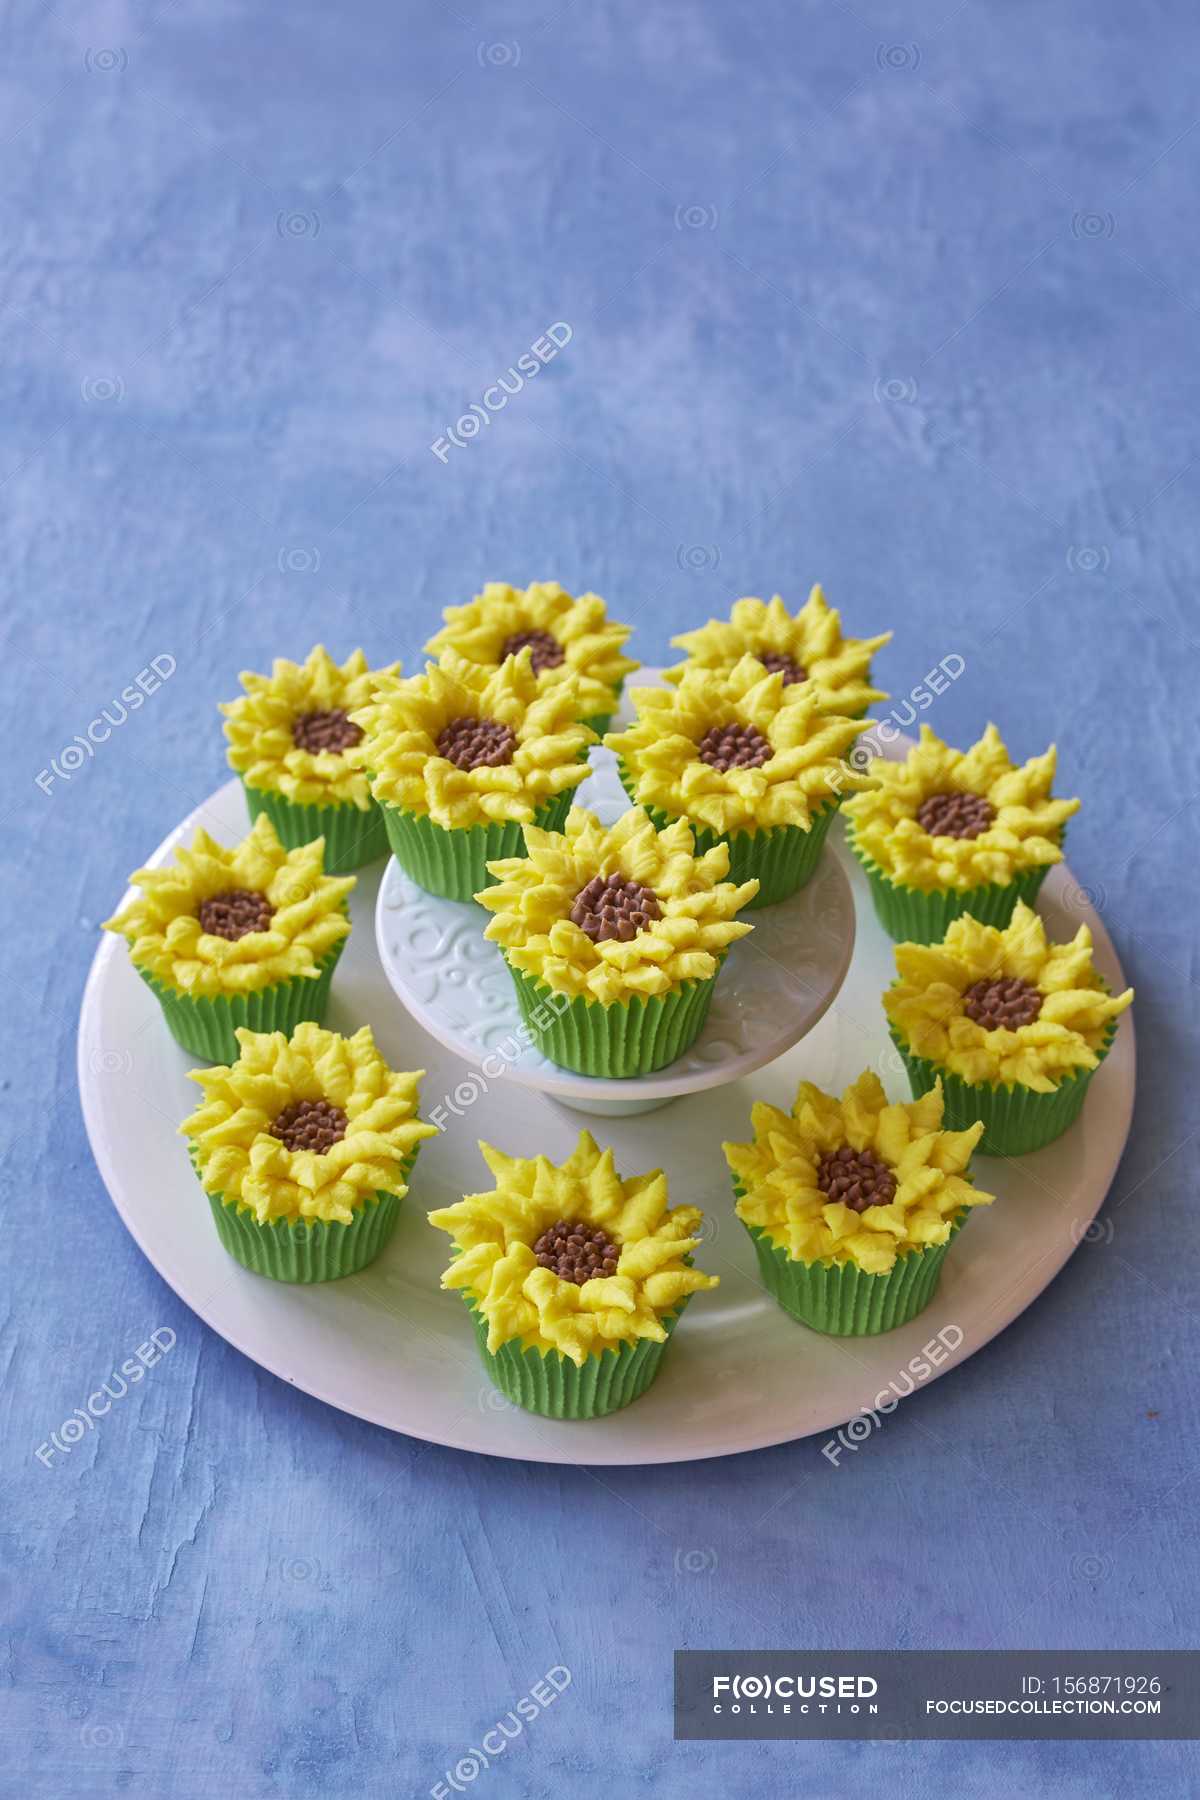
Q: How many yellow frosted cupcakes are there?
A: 12